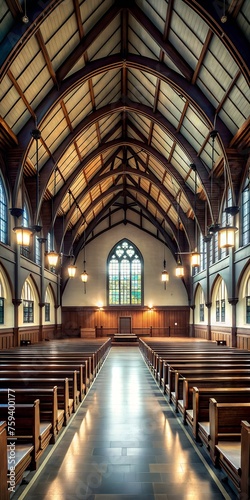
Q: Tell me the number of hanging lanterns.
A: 8